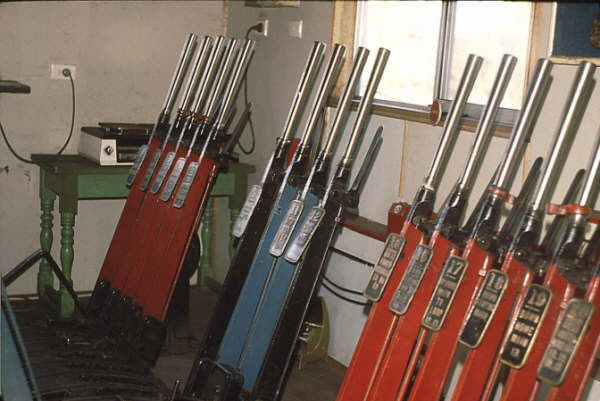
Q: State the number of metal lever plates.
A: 14